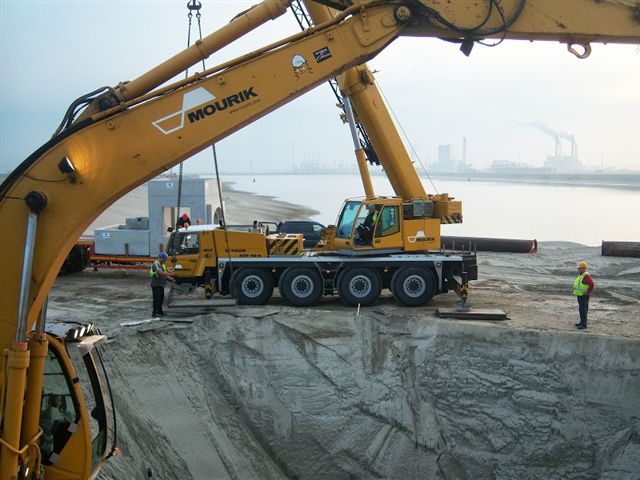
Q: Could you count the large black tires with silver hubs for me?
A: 4